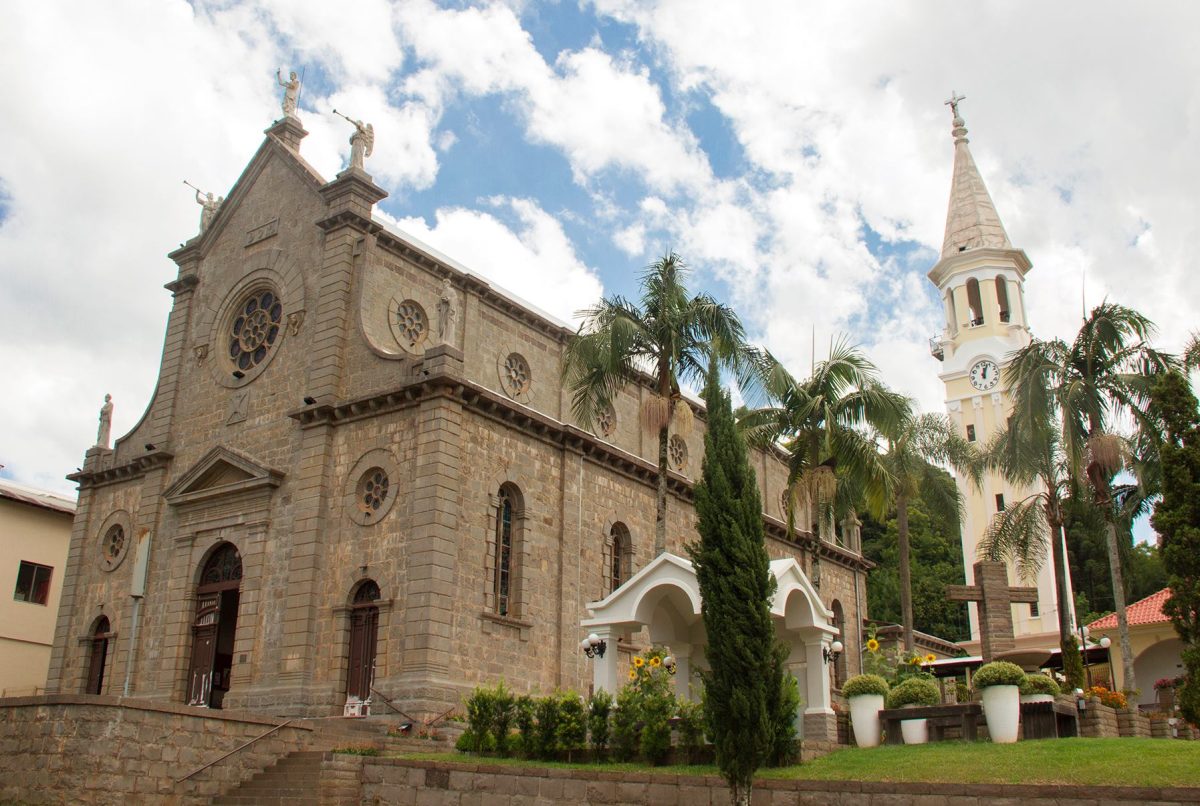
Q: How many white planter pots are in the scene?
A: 4